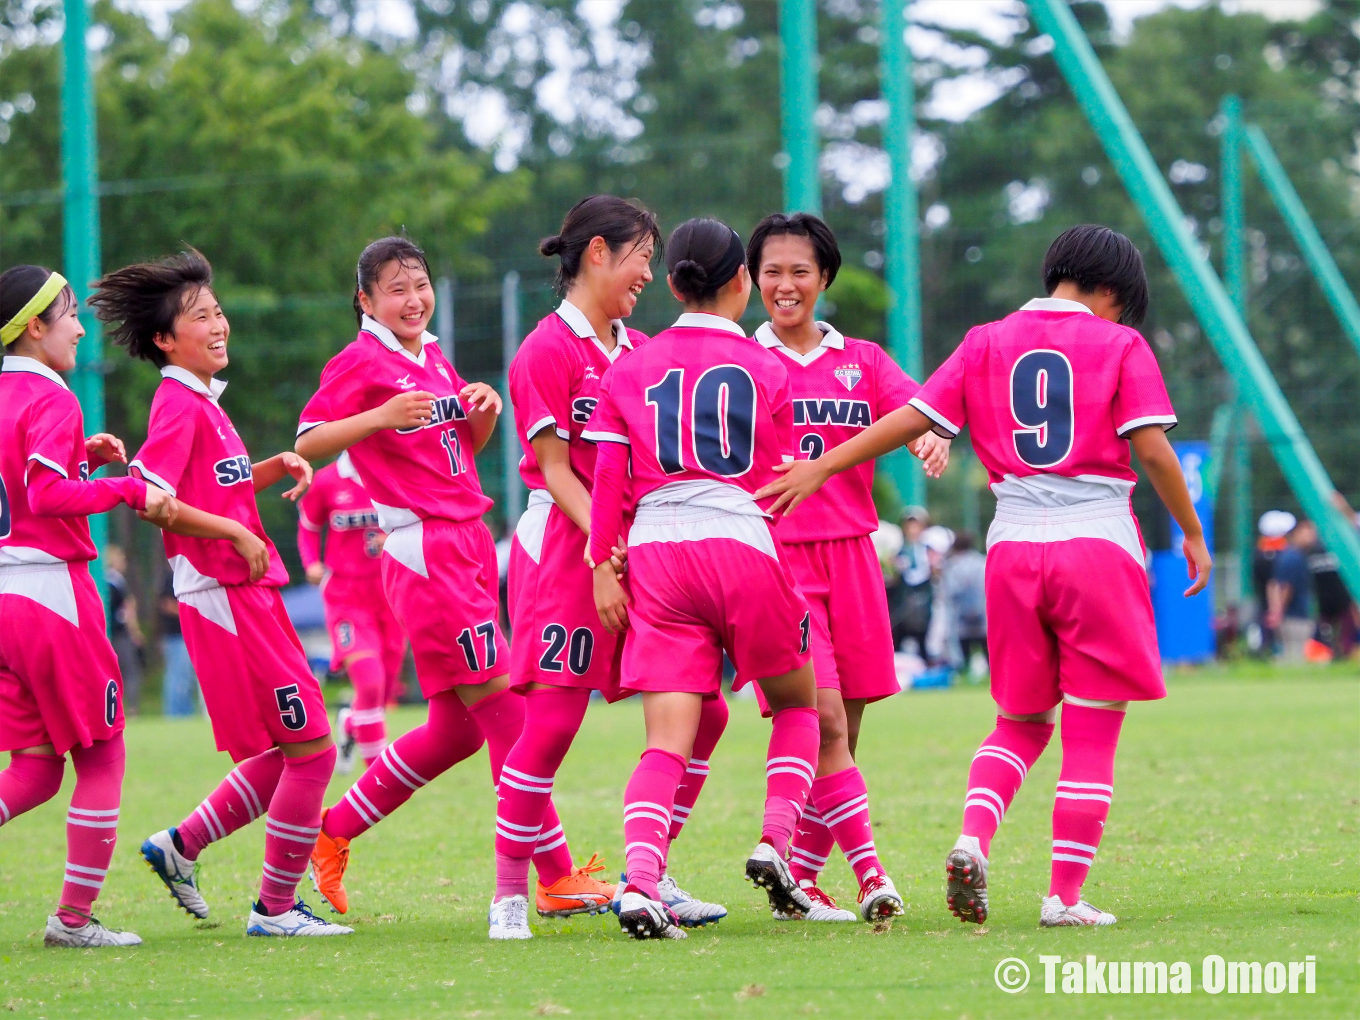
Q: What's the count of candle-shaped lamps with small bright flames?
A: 0